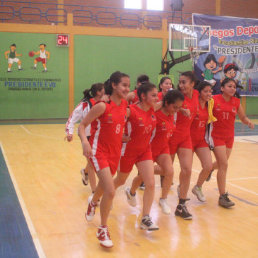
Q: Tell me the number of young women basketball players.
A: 9